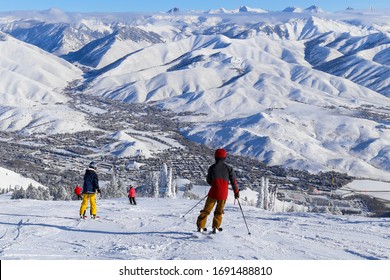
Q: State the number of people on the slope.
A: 4